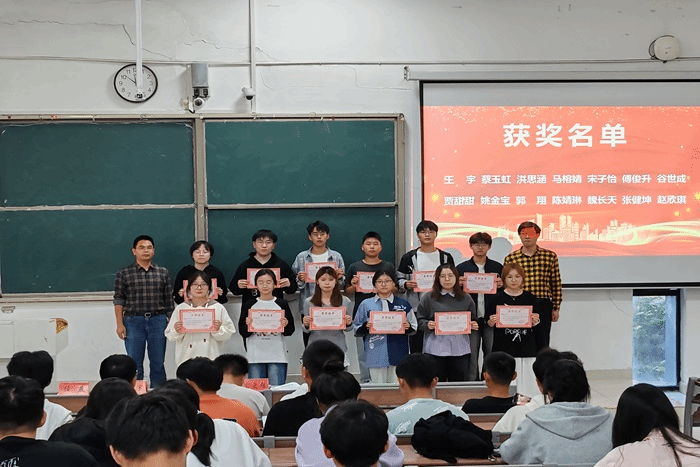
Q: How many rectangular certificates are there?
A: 12